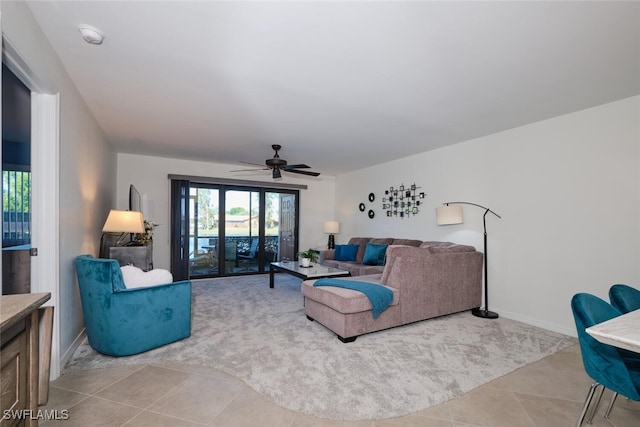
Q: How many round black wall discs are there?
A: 3